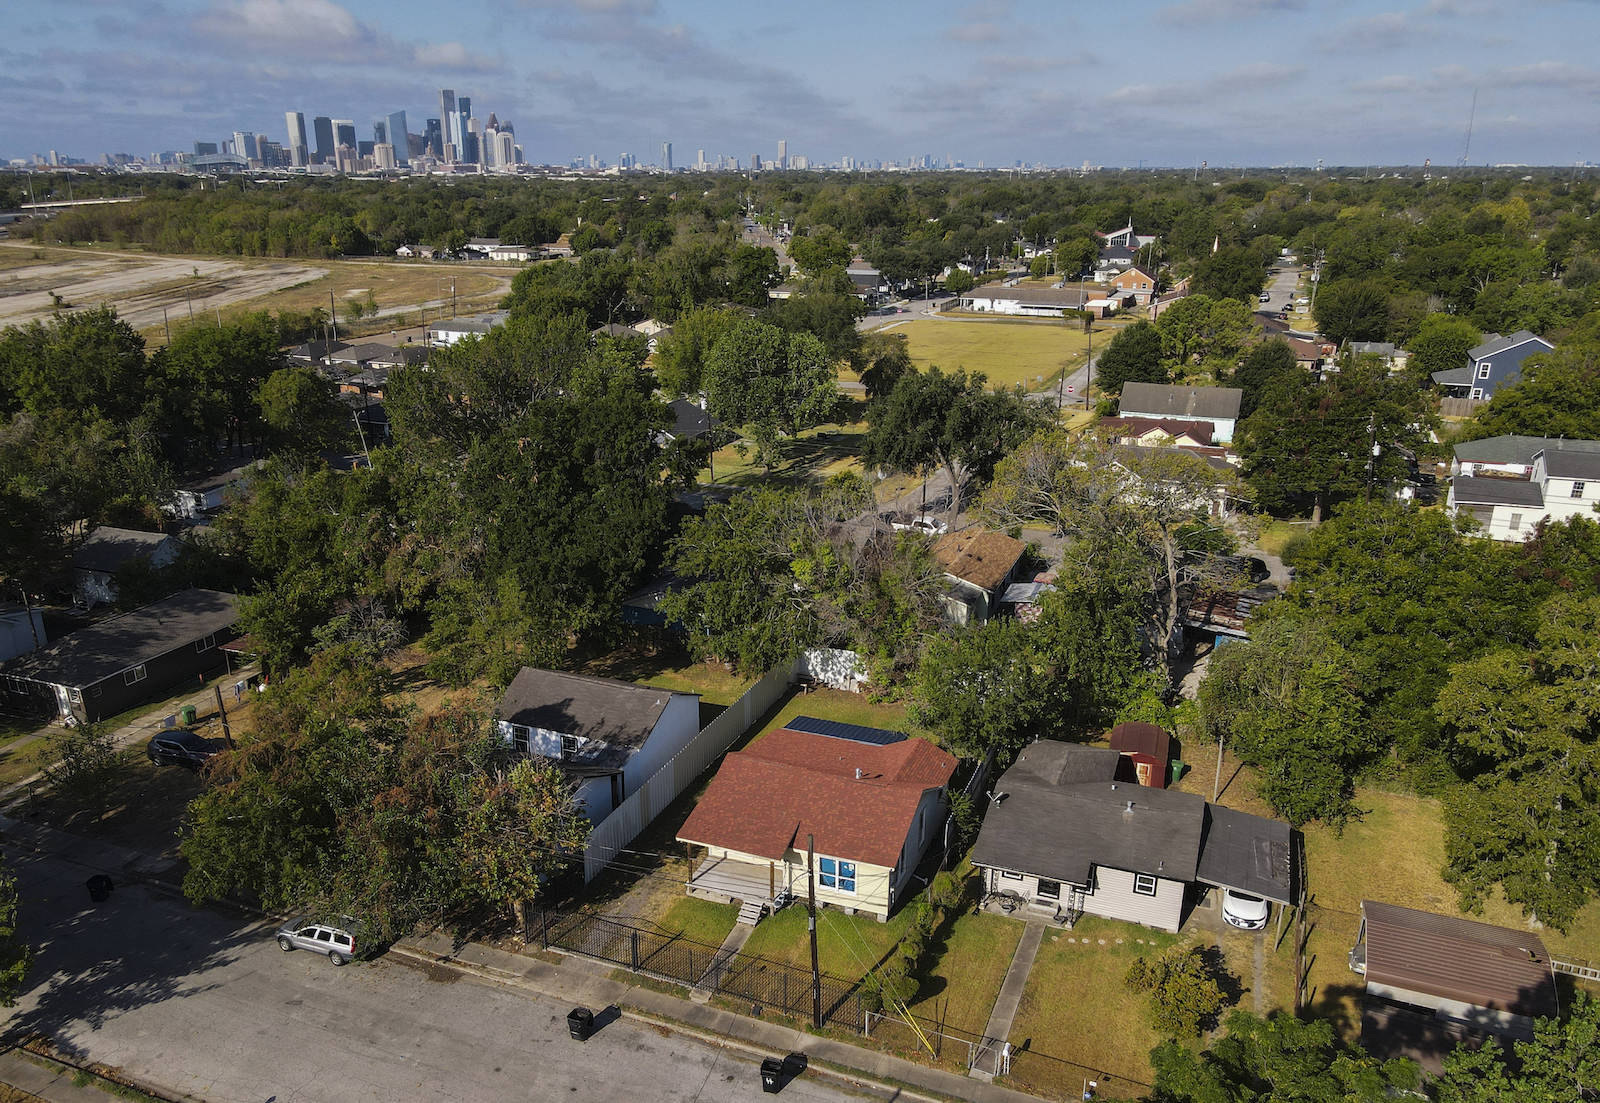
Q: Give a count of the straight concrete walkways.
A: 2